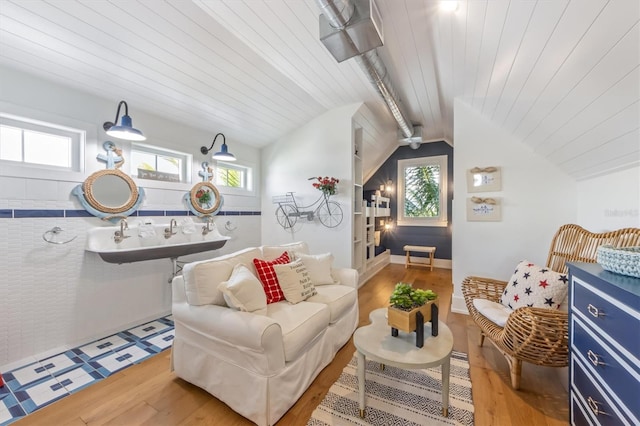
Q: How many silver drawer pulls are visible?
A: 3